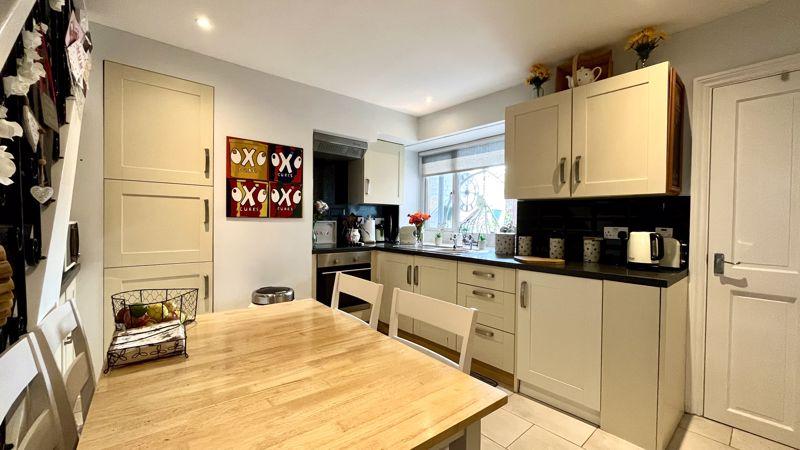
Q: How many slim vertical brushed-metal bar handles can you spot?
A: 9